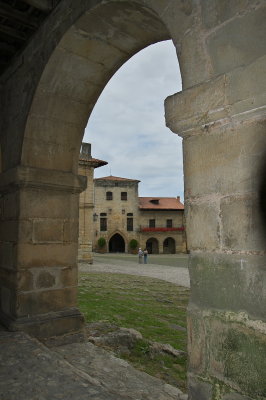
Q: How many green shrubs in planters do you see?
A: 2